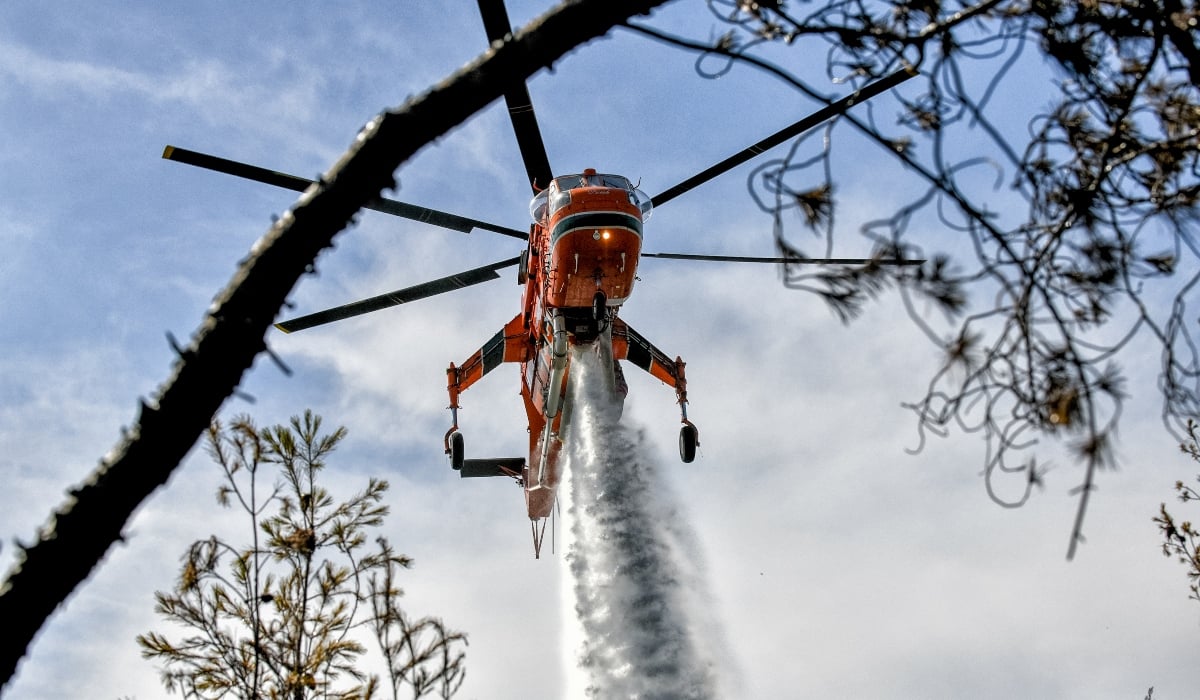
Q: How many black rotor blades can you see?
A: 5